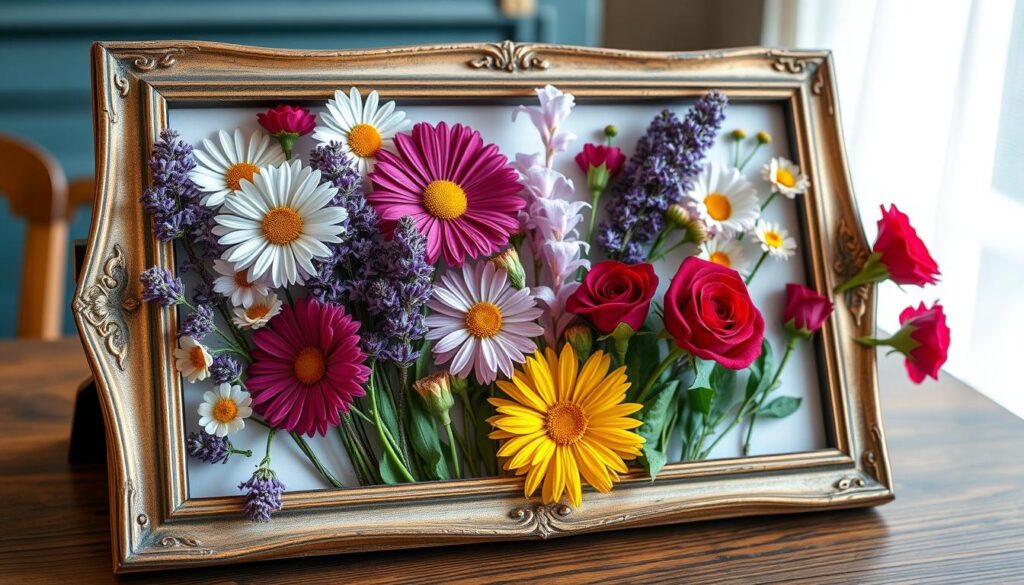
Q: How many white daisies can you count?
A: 11